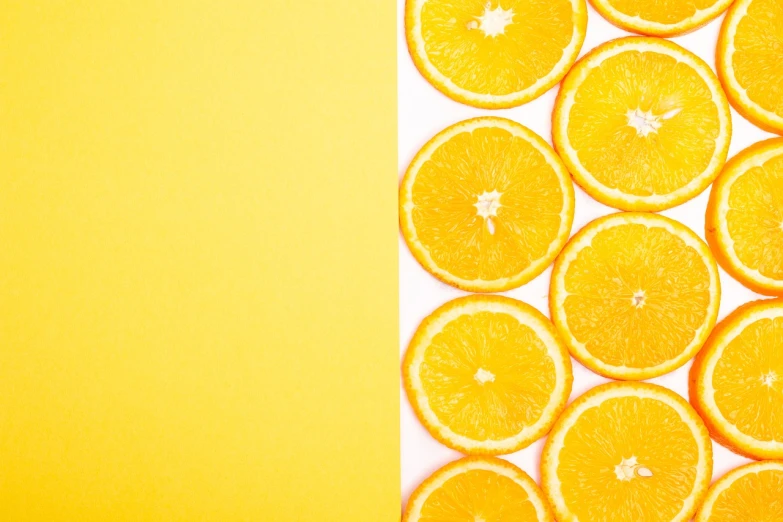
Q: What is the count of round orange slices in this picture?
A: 12